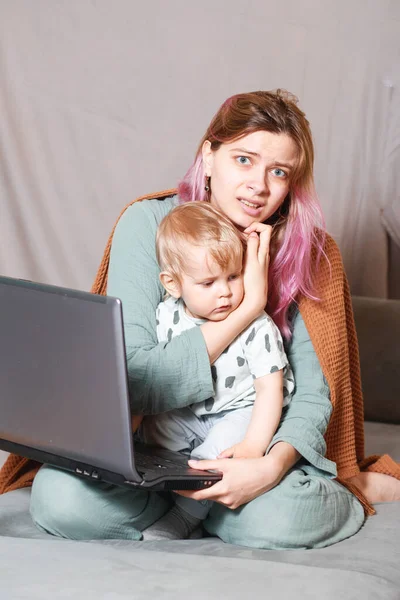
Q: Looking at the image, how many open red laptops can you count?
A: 0